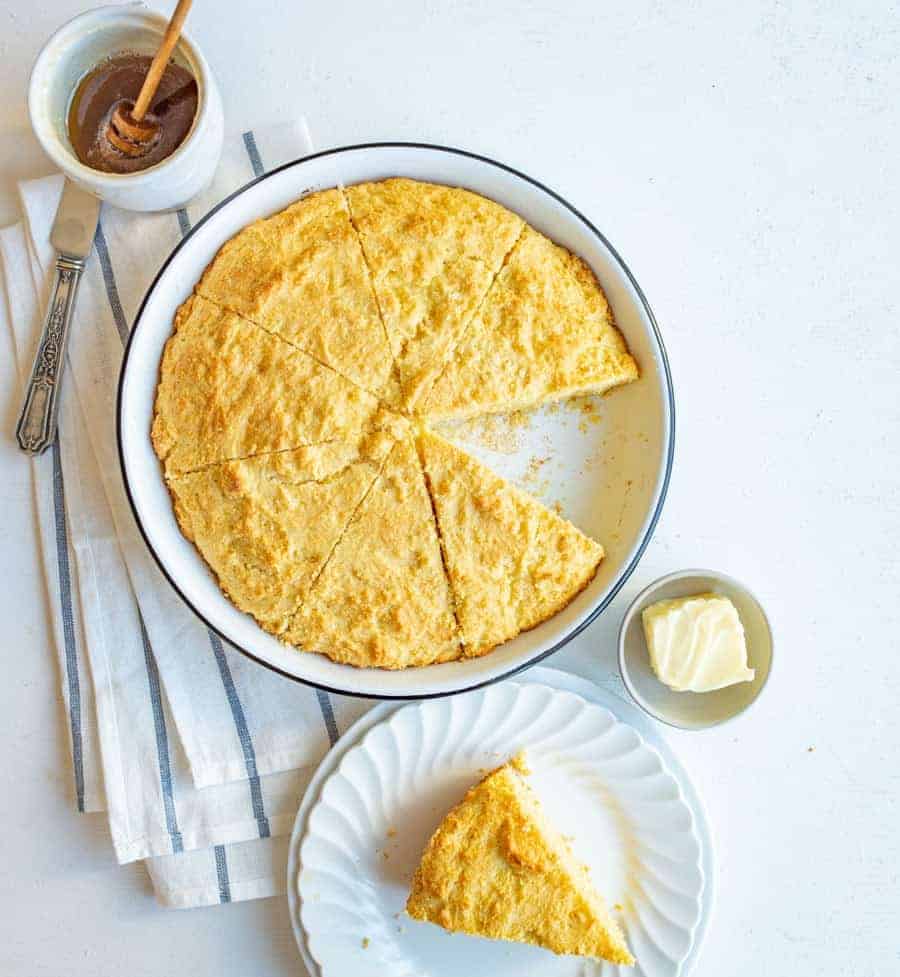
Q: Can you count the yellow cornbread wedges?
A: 8